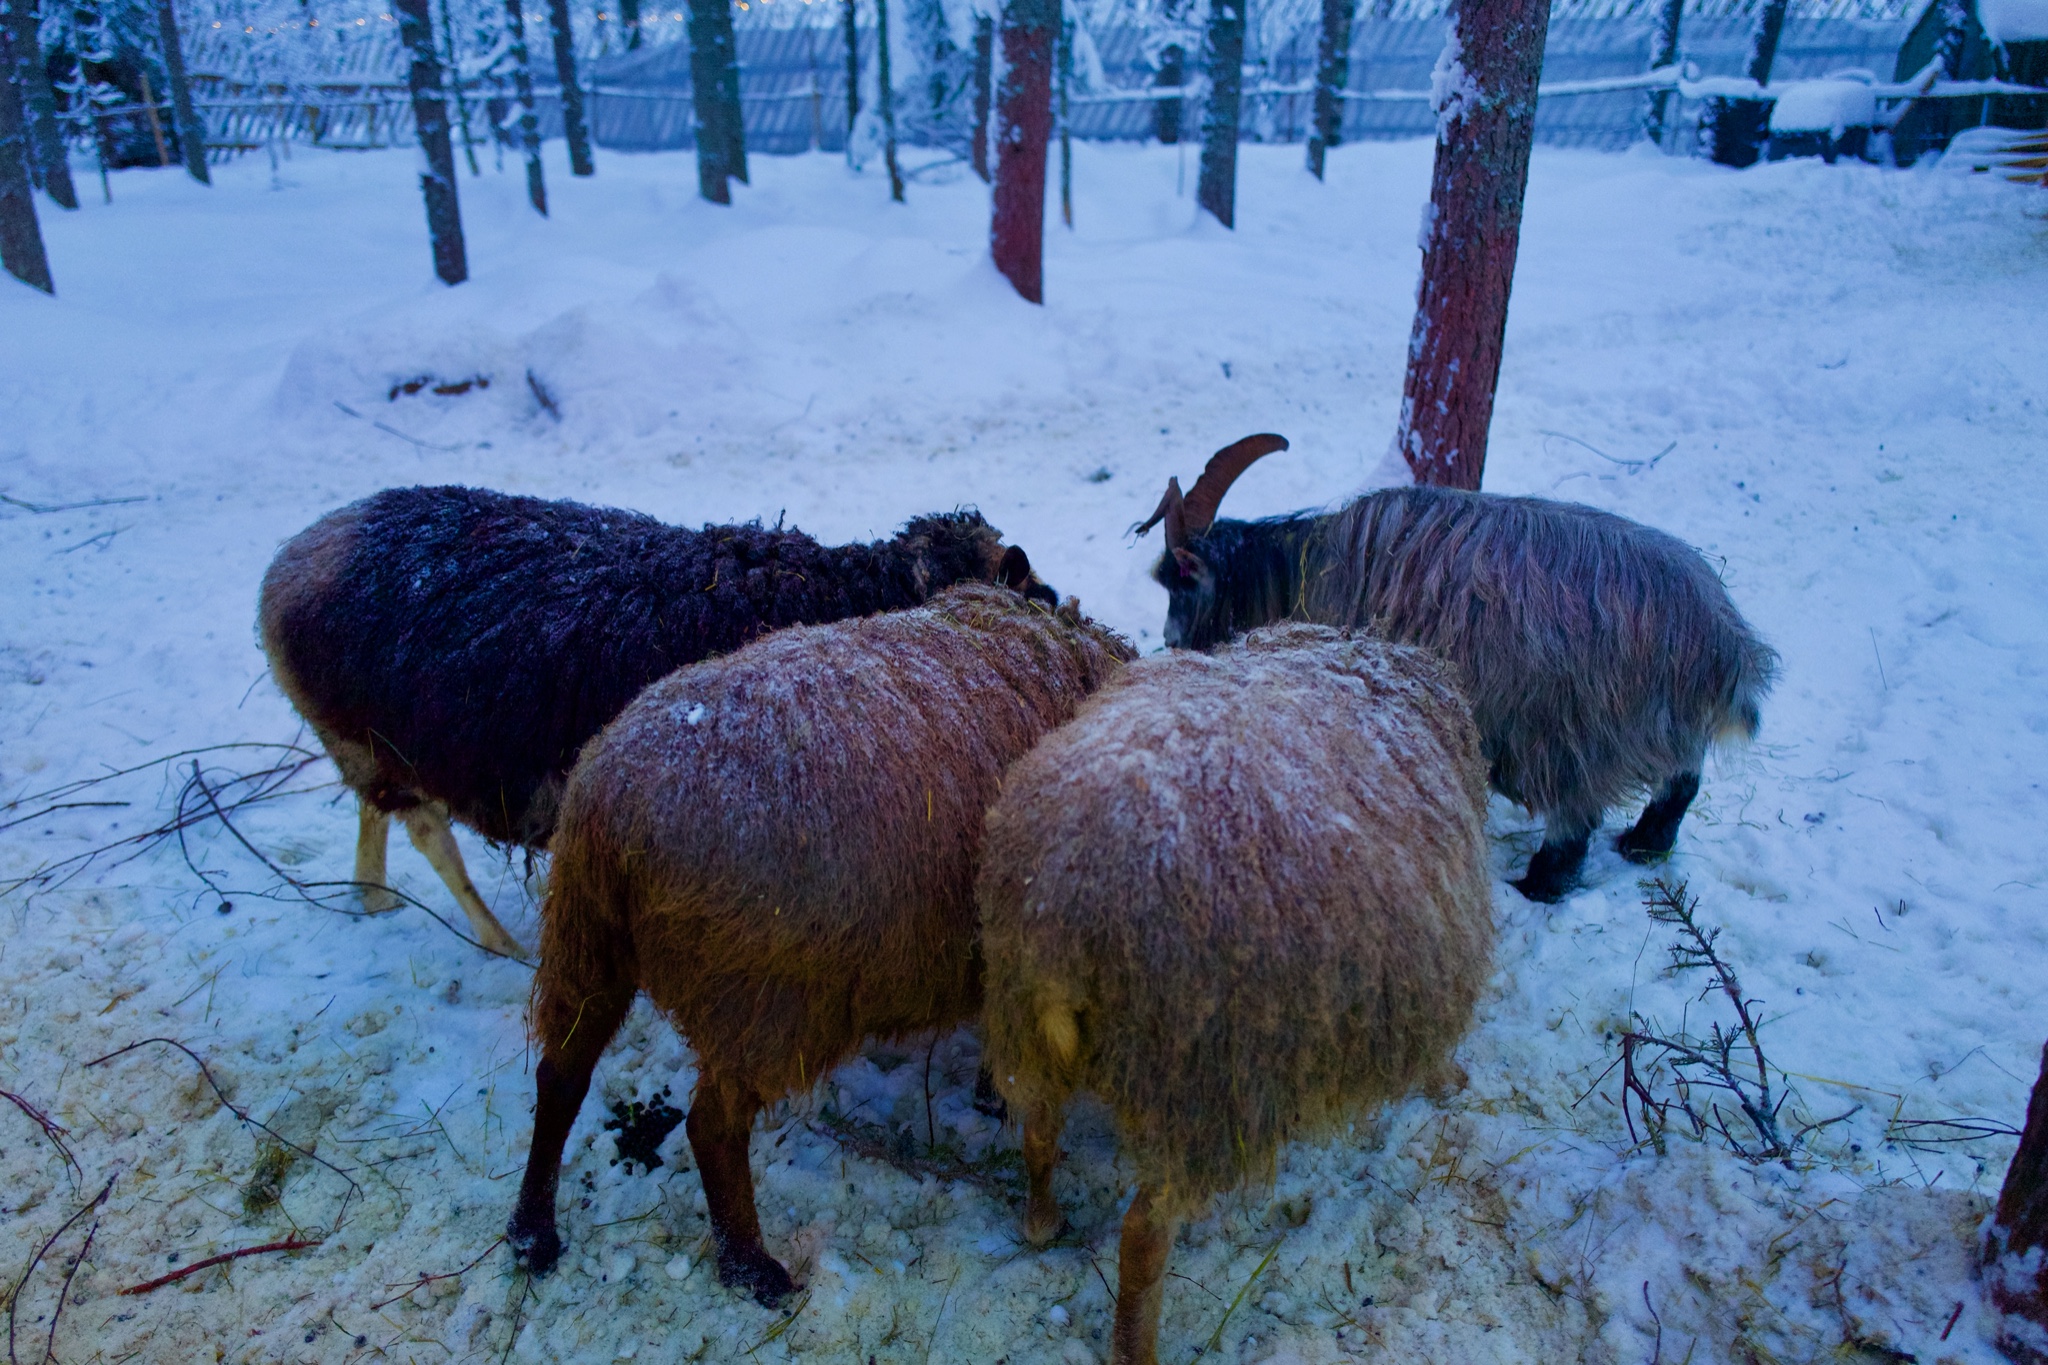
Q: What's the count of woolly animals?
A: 4